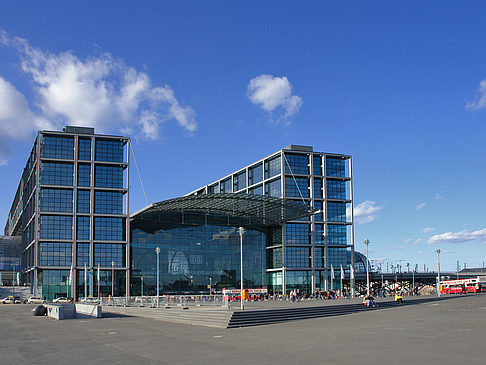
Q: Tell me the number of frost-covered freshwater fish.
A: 0